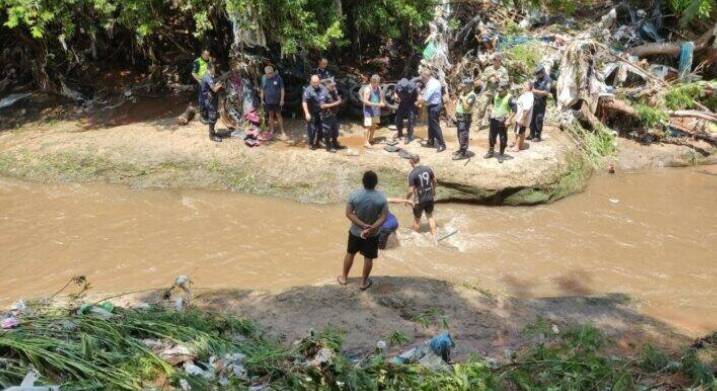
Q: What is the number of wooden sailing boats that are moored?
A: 0